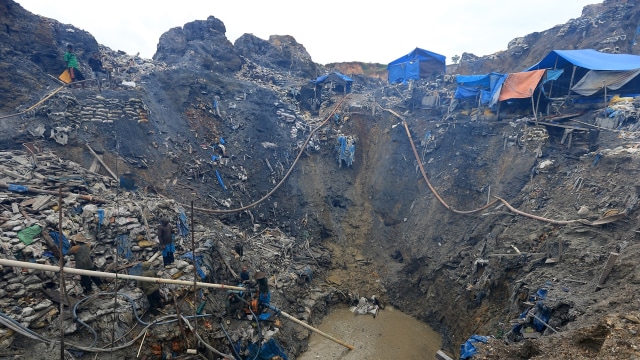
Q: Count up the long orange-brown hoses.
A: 2